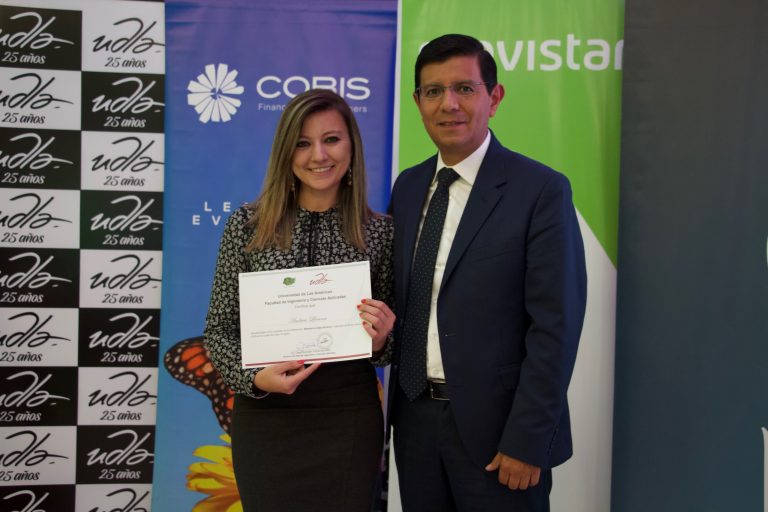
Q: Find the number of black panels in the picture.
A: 9